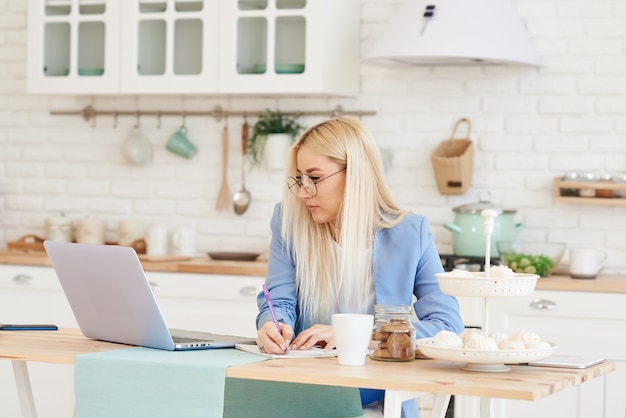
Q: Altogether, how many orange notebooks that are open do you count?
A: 0